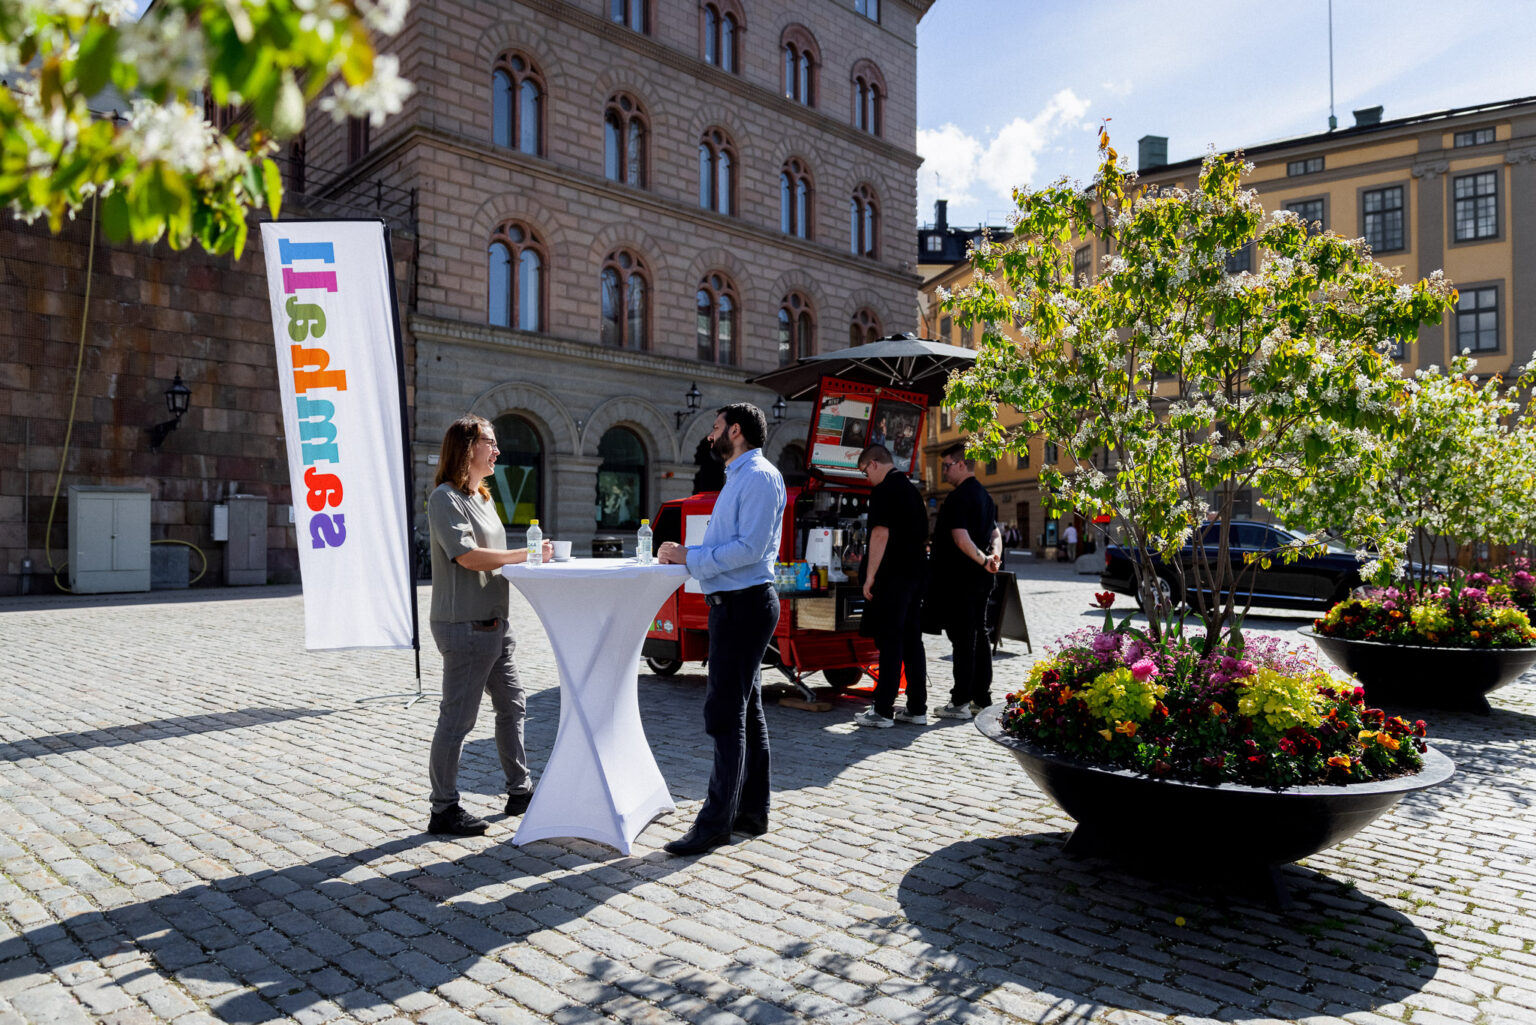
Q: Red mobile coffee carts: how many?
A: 1